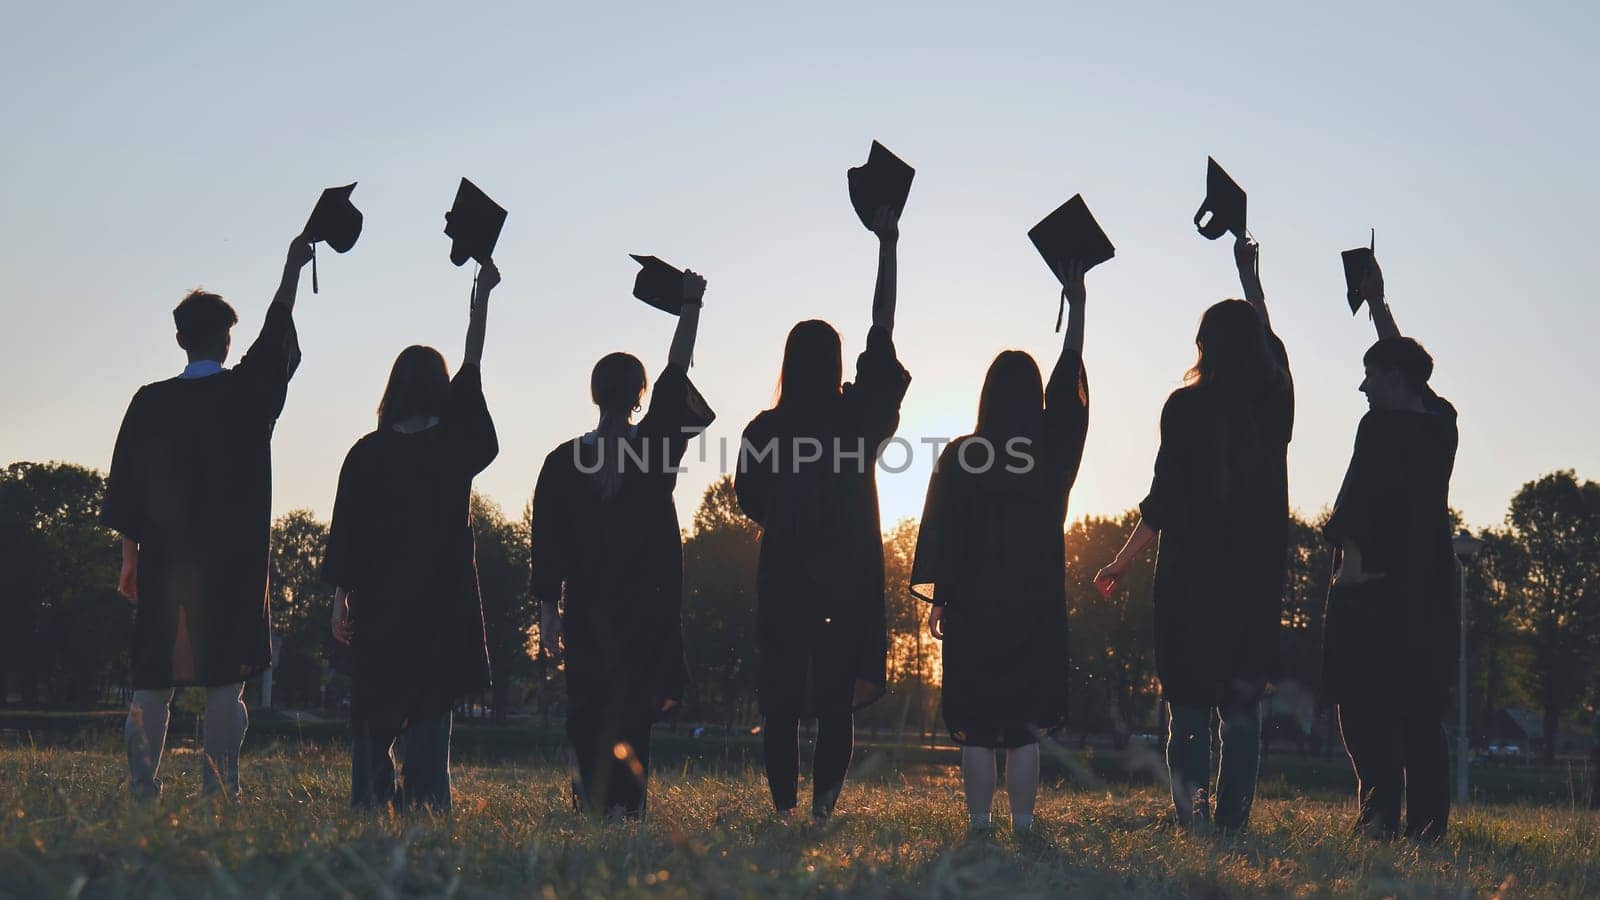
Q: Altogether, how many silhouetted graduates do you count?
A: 7